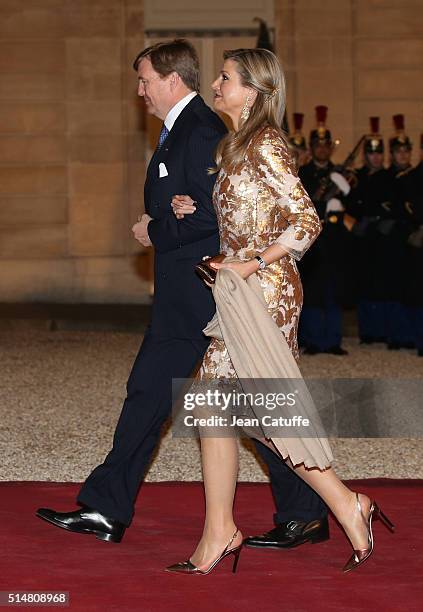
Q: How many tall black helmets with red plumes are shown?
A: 4